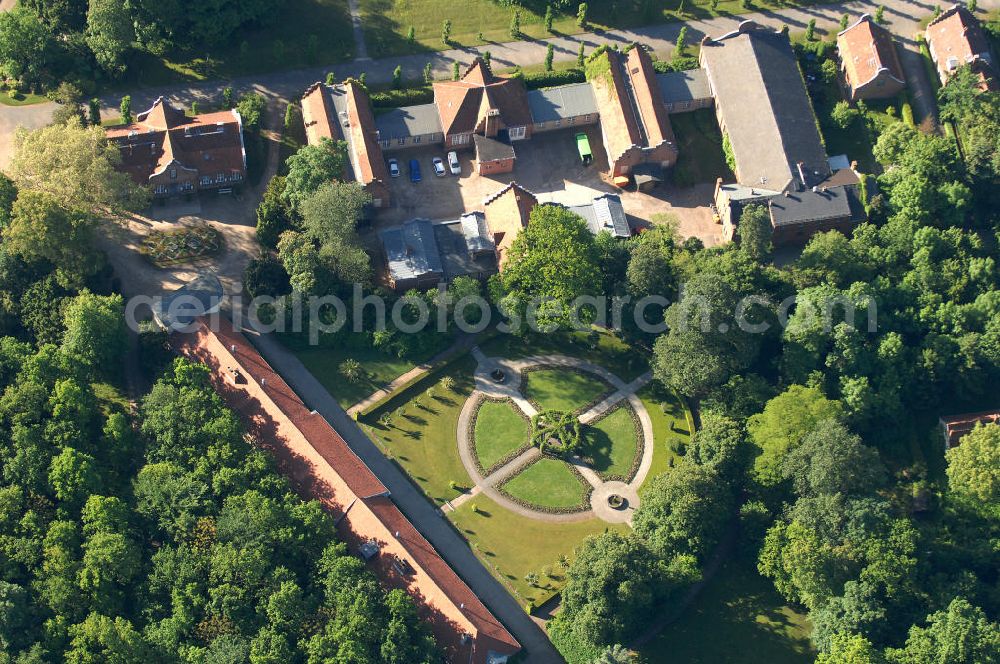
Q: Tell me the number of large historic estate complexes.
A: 1